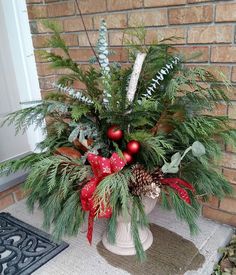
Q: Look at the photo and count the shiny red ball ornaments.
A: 3